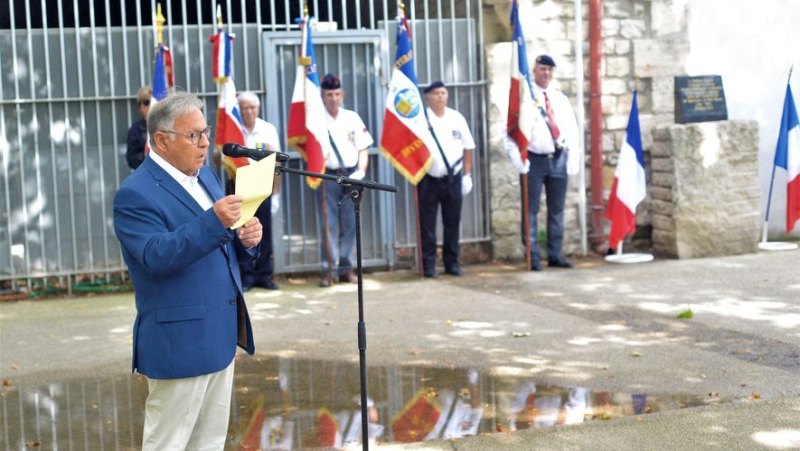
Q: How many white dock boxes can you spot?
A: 0